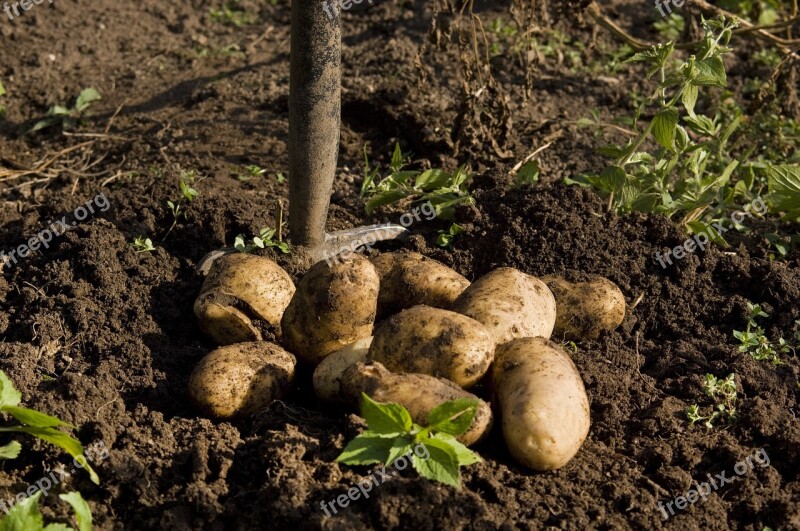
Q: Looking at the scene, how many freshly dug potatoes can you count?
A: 10